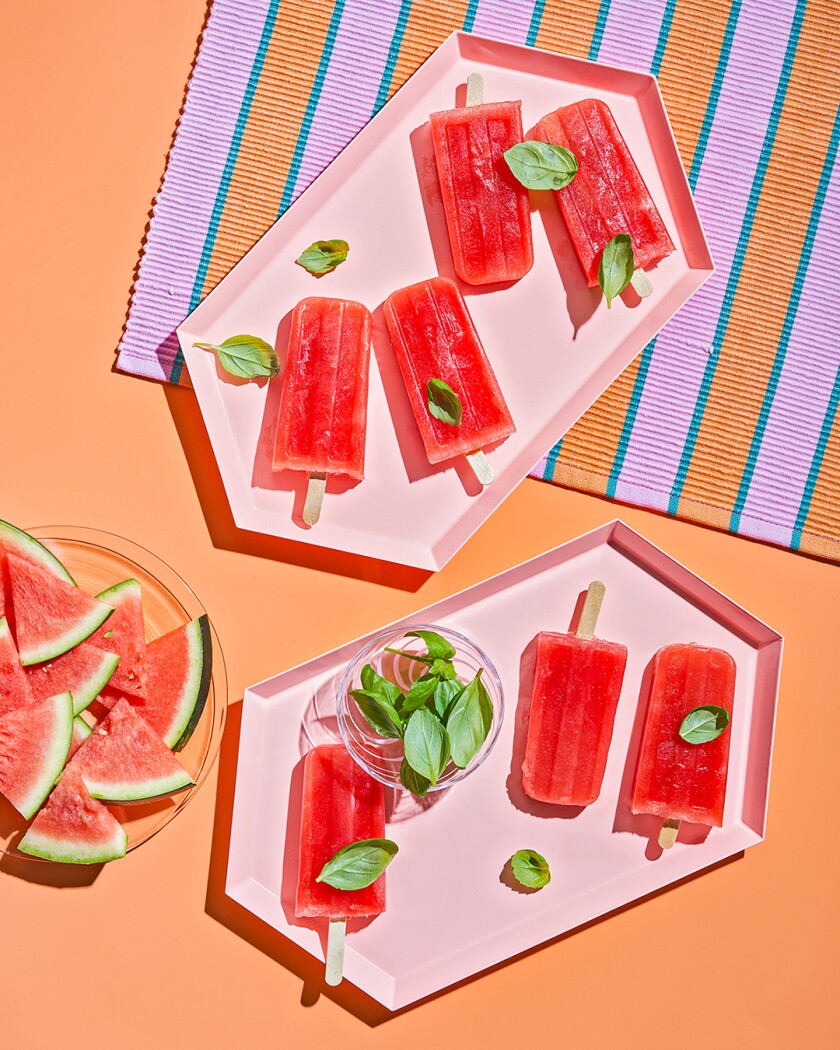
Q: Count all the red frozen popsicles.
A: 7